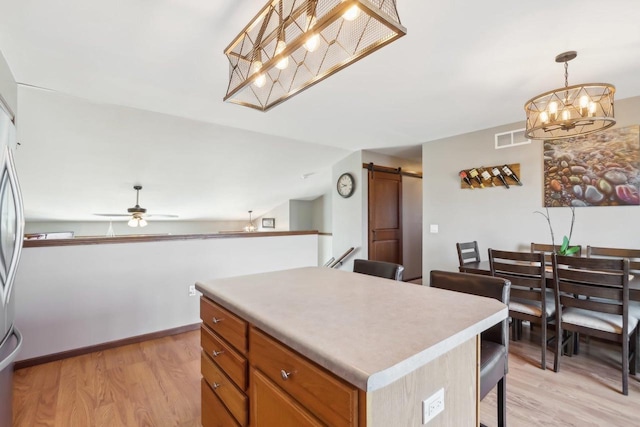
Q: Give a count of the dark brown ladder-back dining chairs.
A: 5